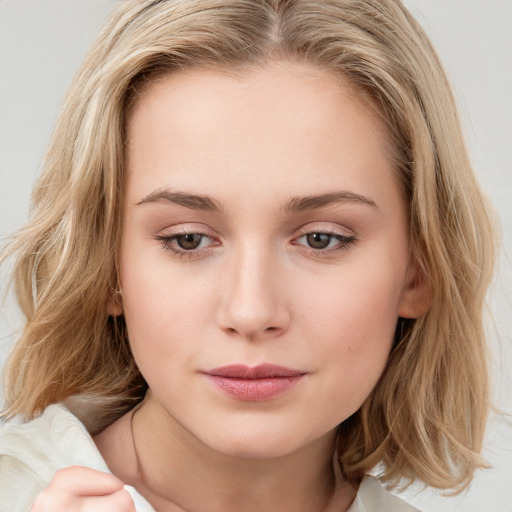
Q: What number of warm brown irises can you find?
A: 2